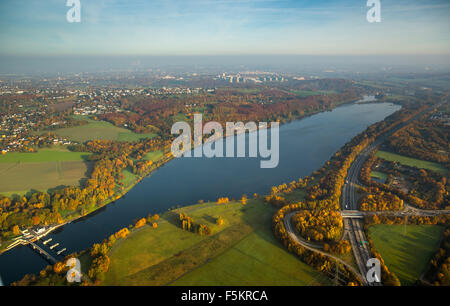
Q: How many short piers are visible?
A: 3